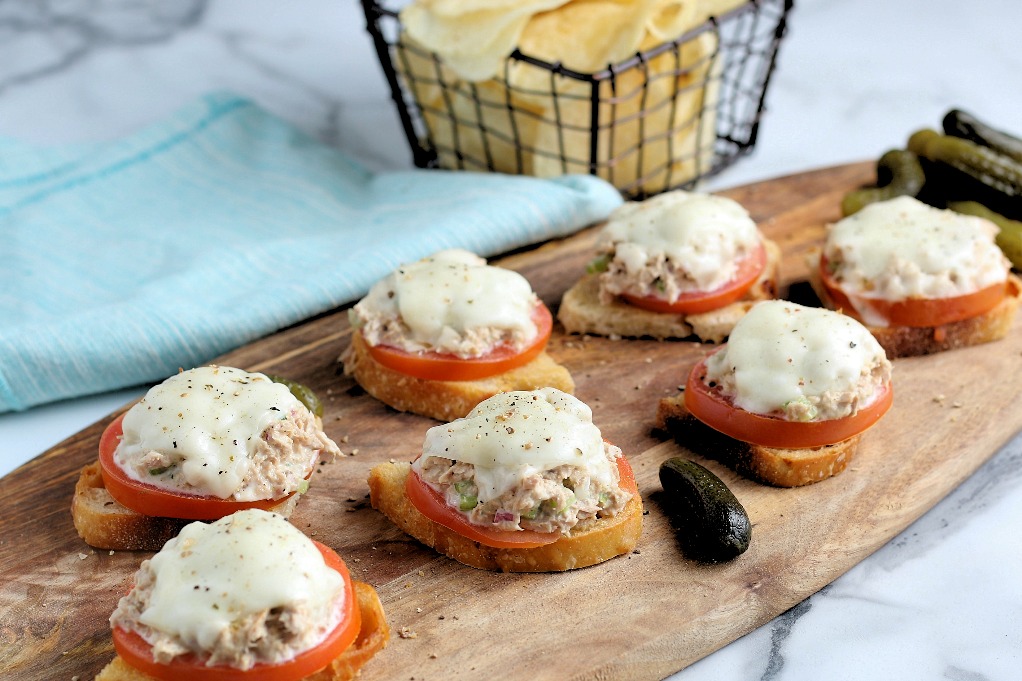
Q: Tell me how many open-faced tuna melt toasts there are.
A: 7